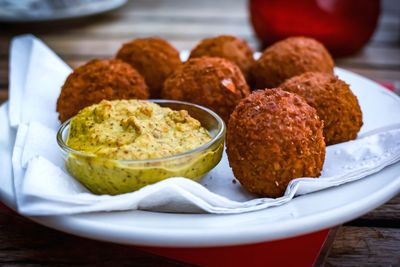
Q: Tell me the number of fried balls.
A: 7